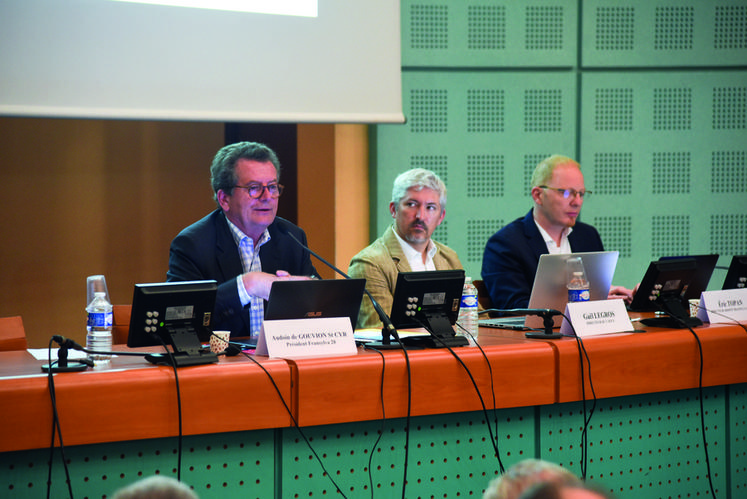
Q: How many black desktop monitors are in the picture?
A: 4